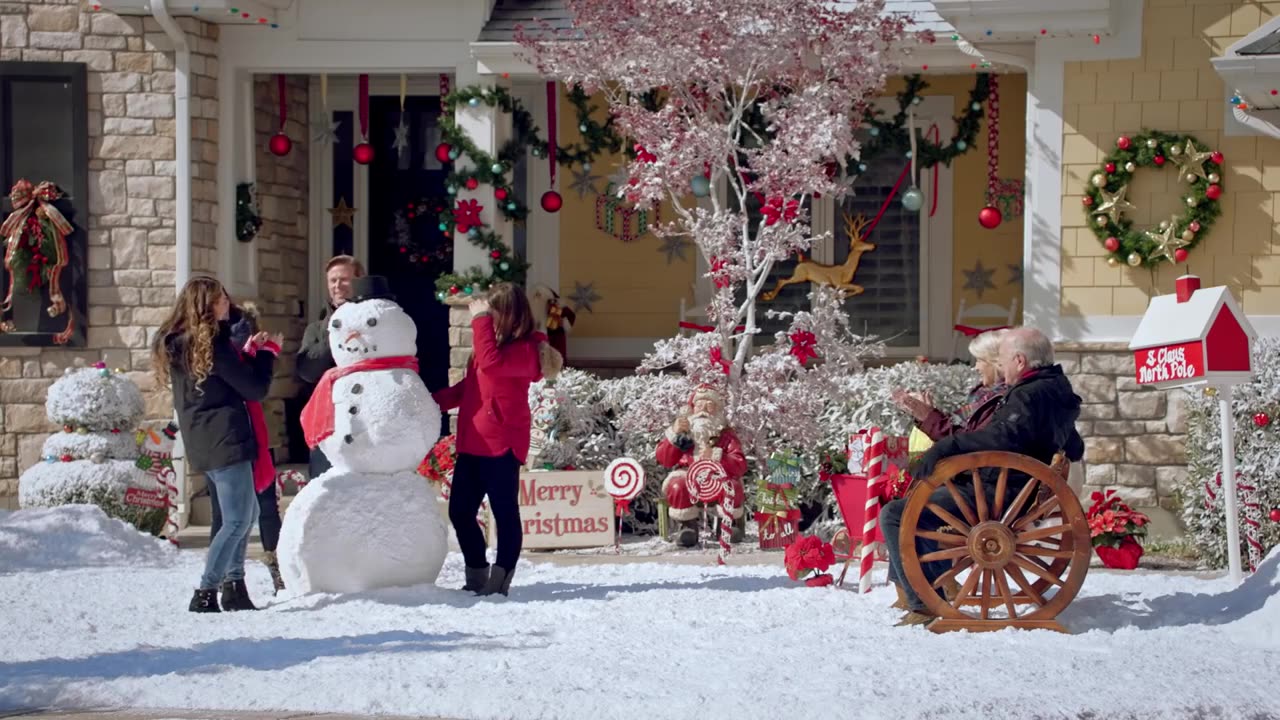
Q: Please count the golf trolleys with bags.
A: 0